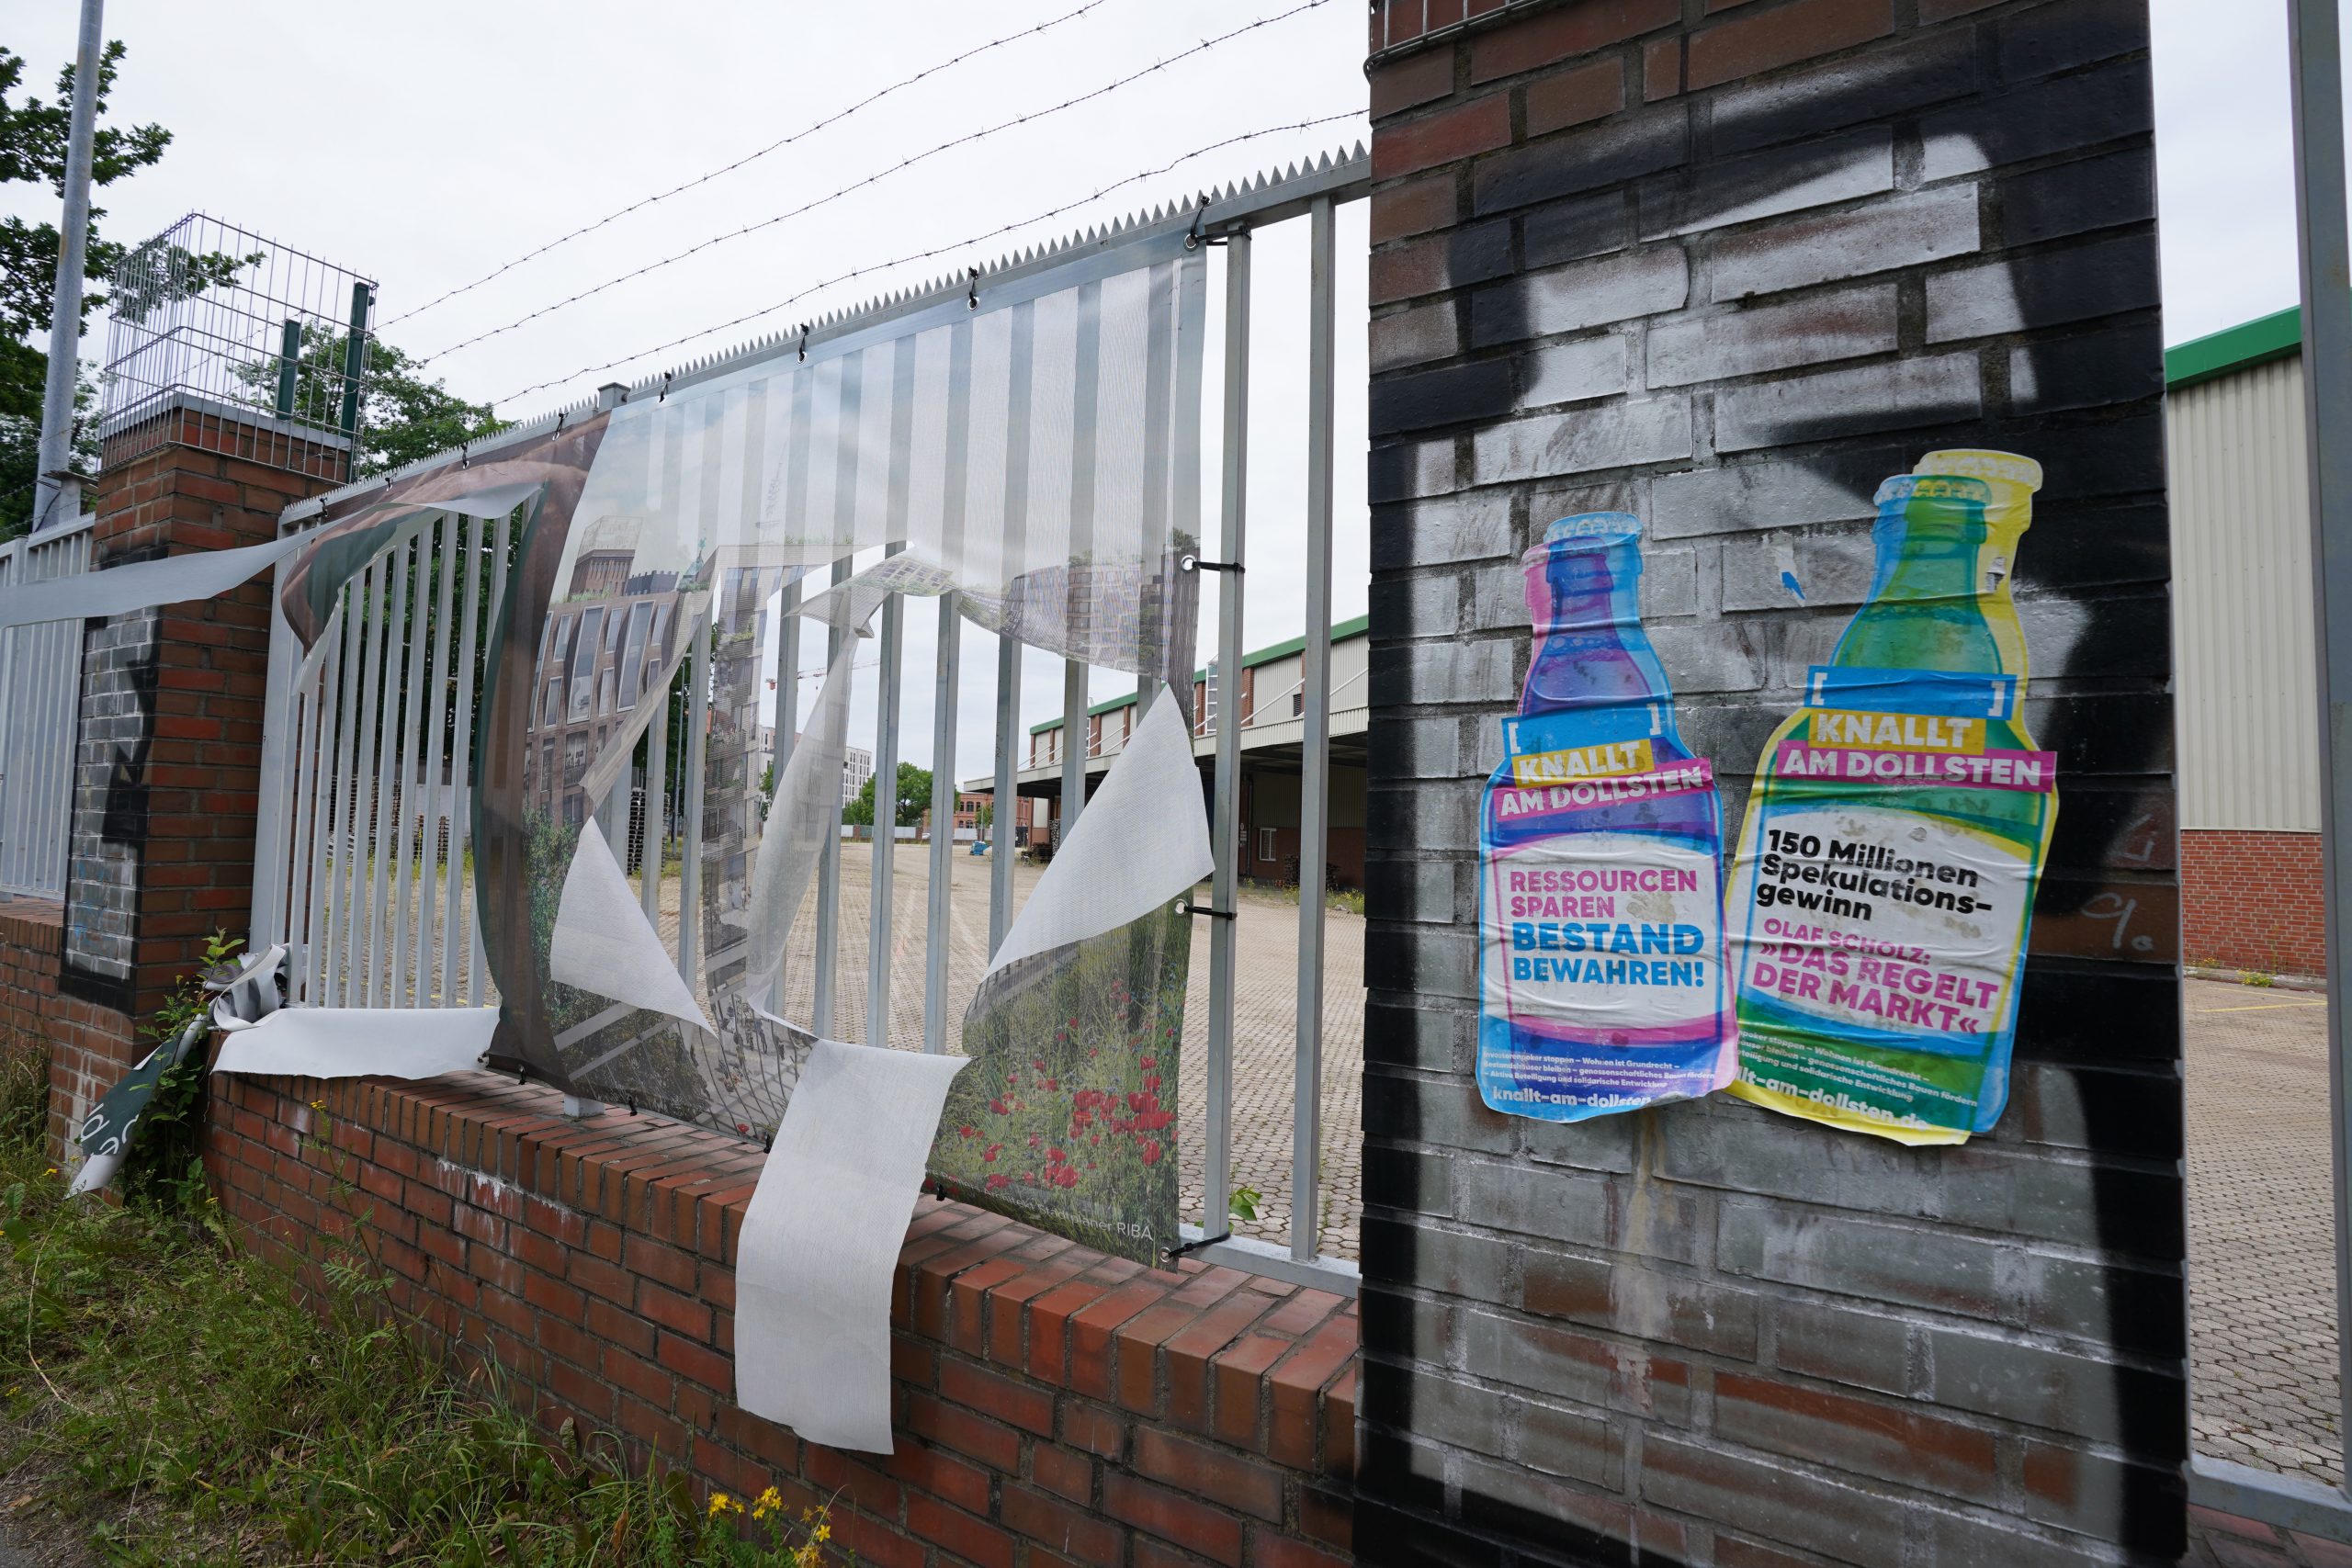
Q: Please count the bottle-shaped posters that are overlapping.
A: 2